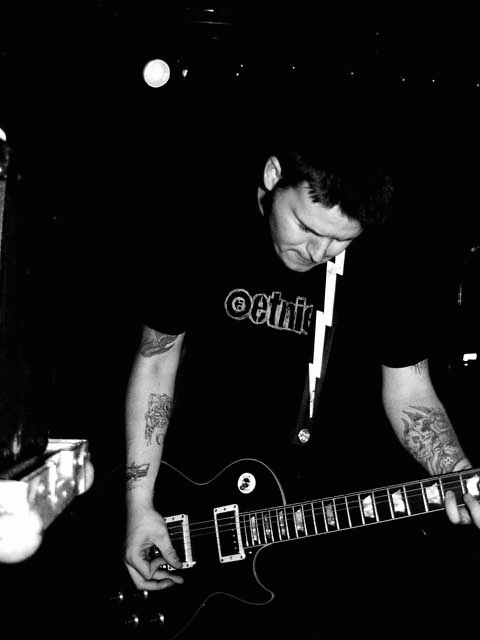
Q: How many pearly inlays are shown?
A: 9